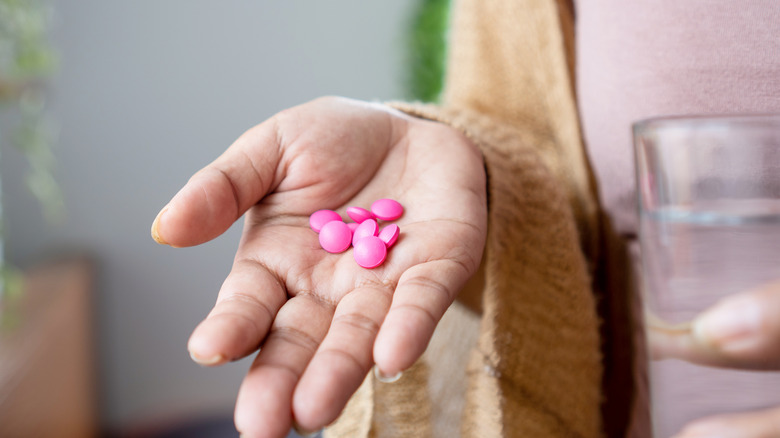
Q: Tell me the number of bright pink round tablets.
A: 8